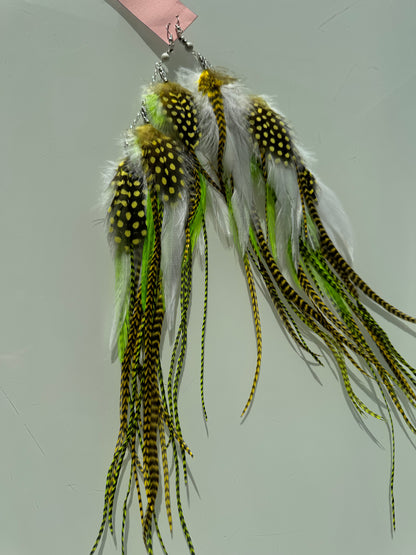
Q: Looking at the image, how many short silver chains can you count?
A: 2